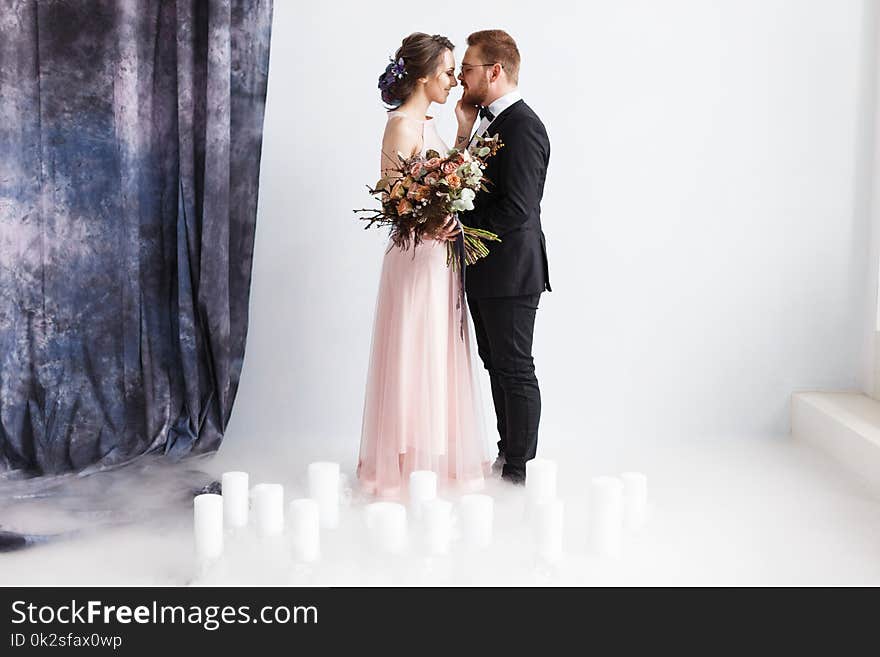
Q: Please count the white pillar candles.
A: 13